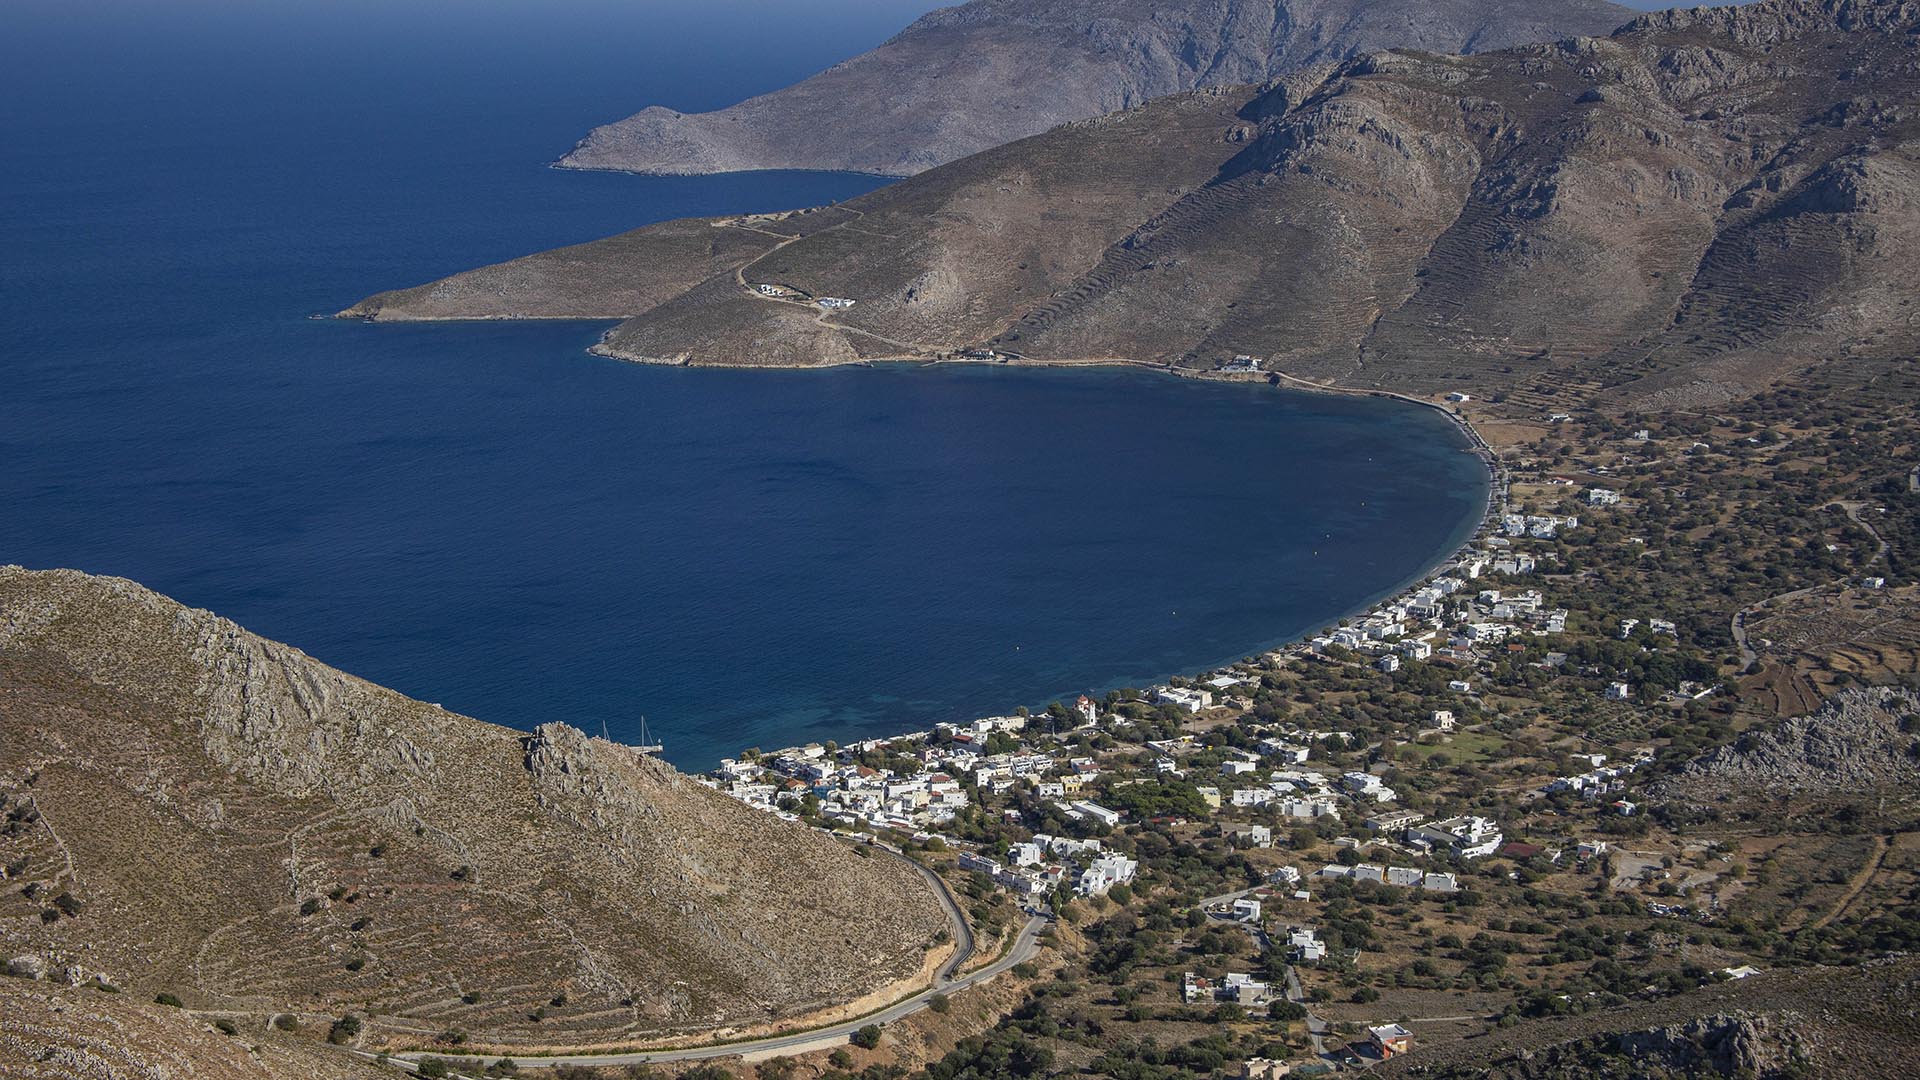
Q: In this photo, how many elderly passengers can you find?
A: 0